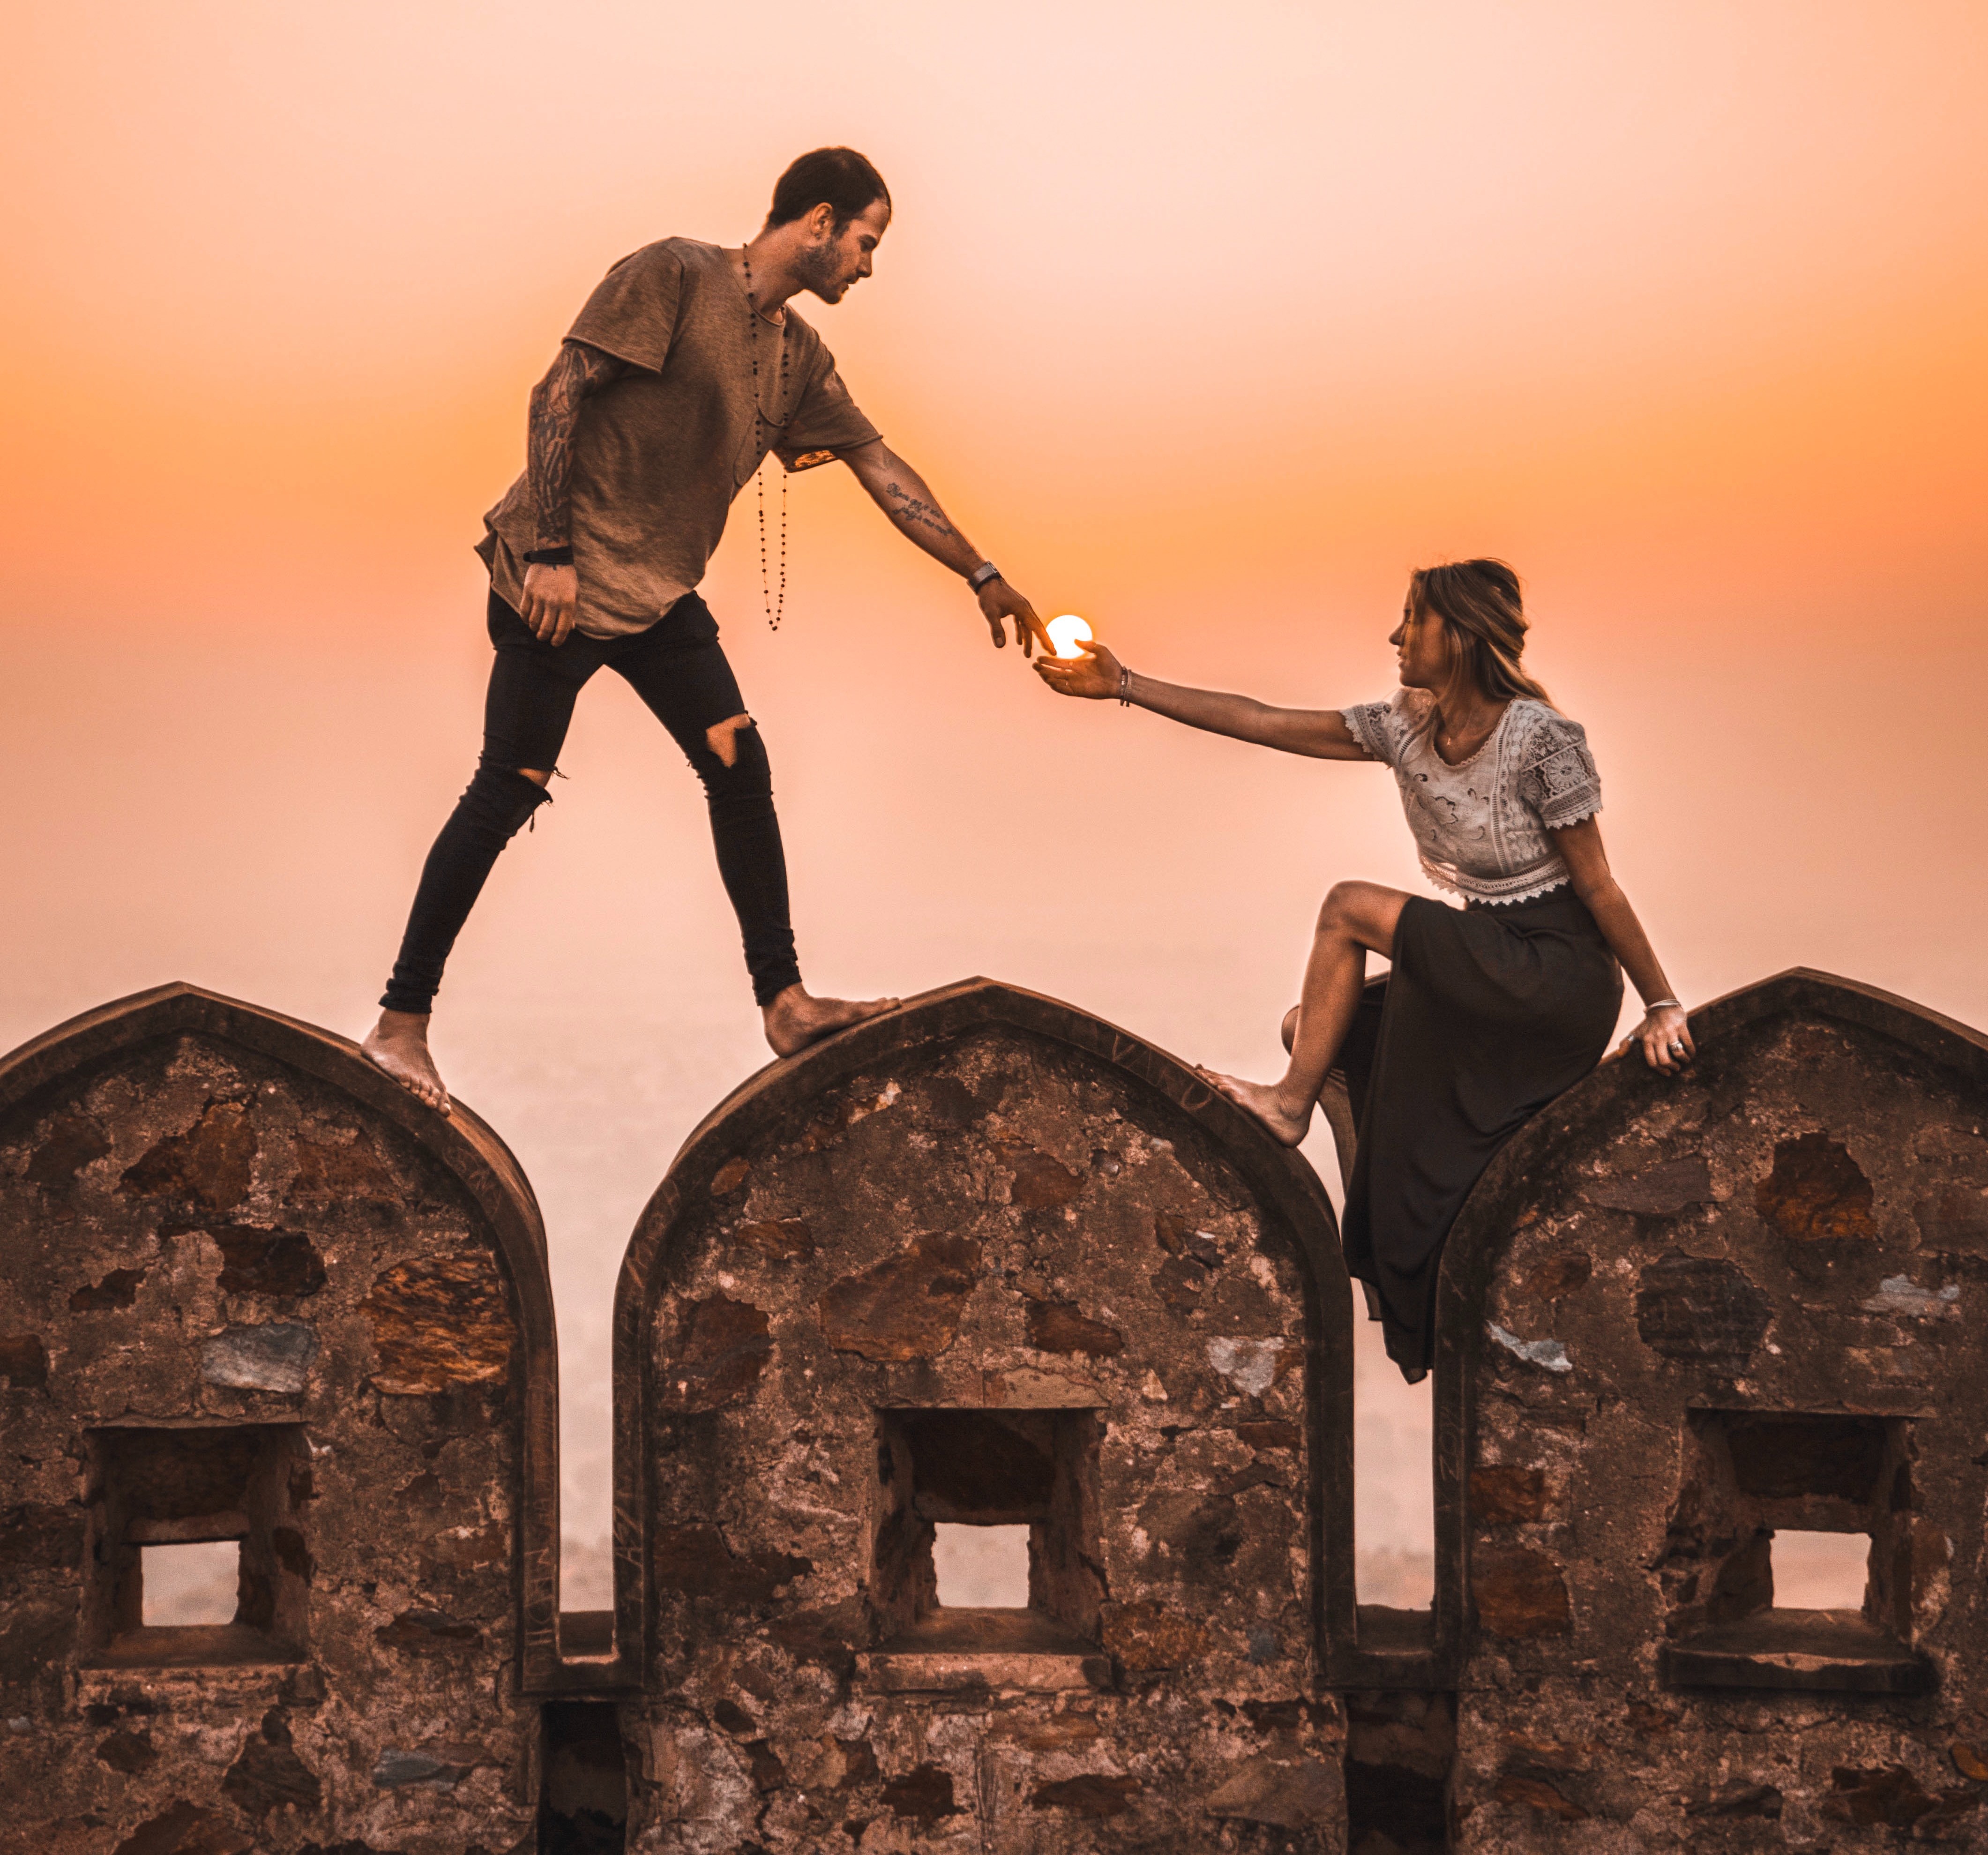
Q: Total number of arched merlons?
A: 3